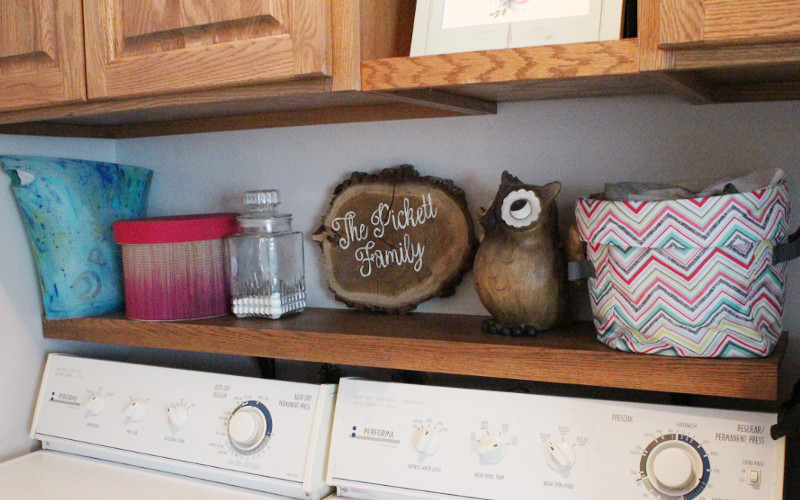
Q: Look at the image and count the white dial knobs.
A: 8